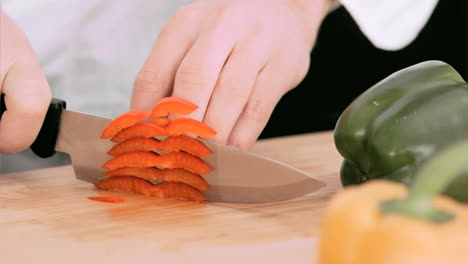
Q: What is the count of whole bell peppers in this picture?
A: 2